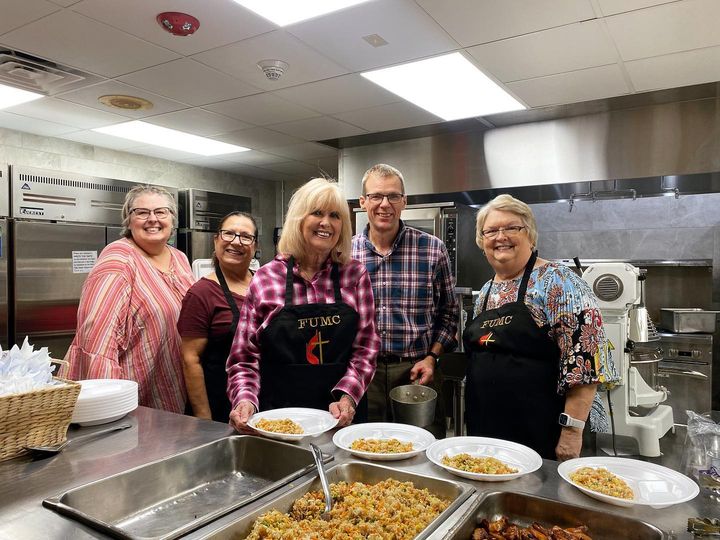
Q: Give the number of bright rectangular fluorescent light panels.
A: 4